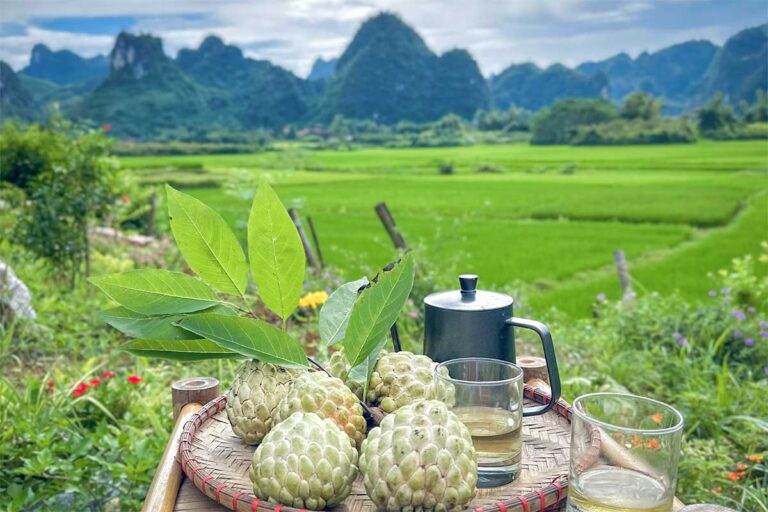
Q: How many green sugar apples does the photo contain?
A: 6